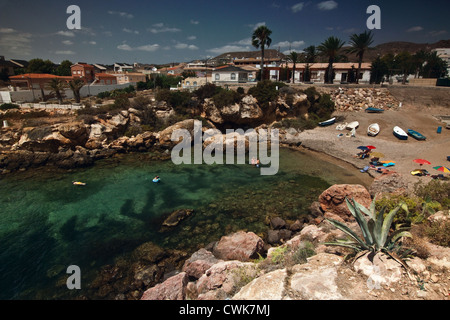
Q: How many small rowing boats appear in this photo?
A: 6